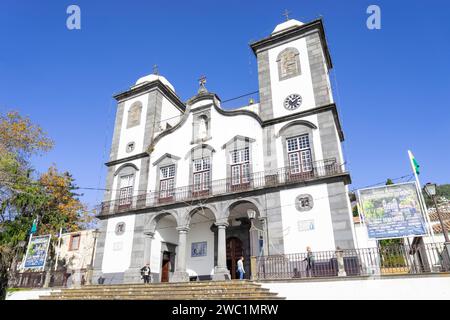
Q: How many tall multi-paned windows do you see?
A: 5